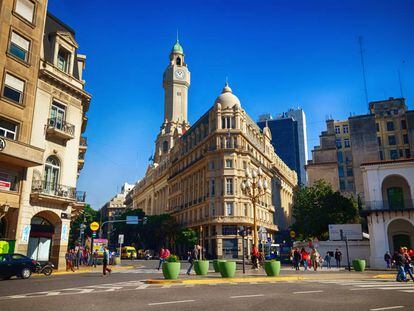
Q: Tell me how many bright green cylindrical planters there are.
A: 6